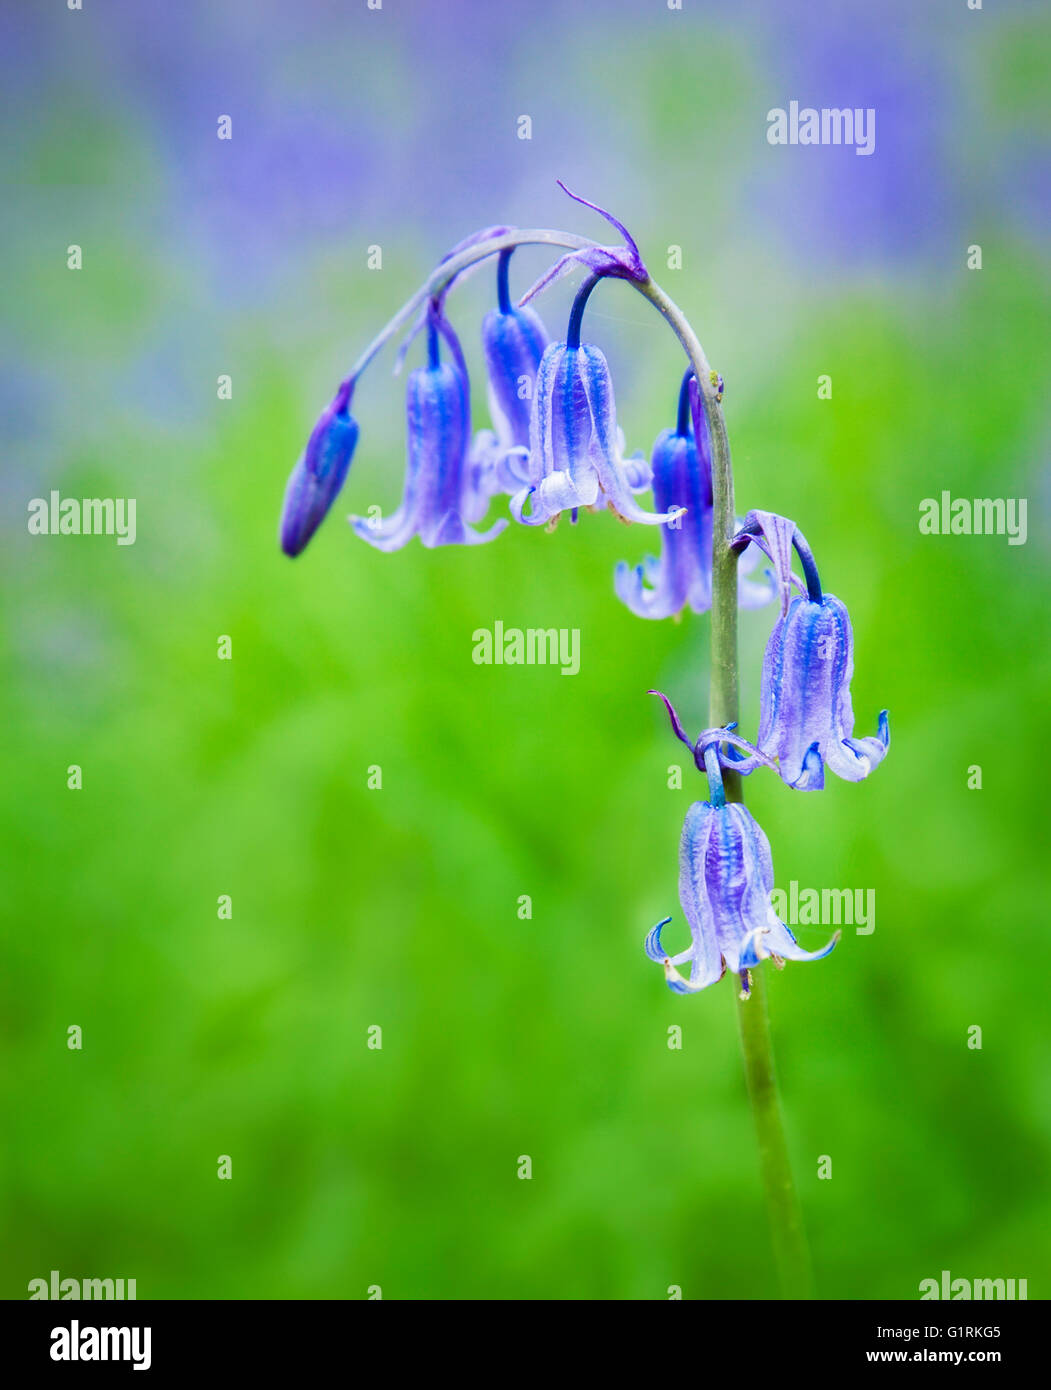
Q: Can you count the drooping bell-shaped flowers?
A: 6